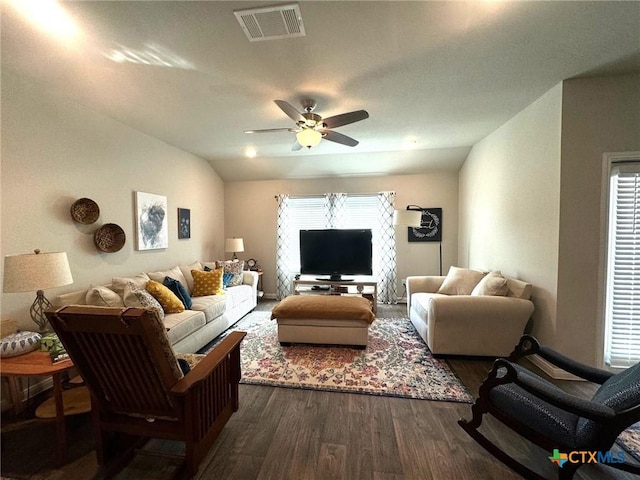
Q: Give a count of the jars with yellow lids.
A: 0